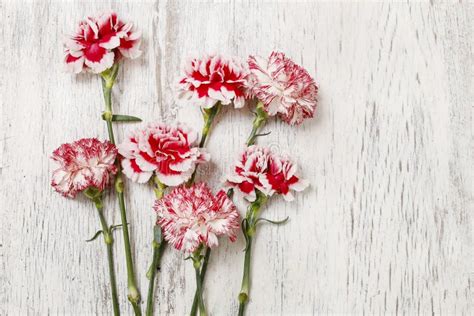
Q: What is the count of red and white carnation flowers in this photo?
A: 7